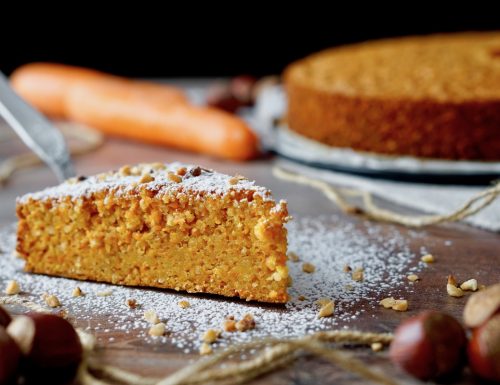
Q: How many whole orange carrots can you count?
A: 2